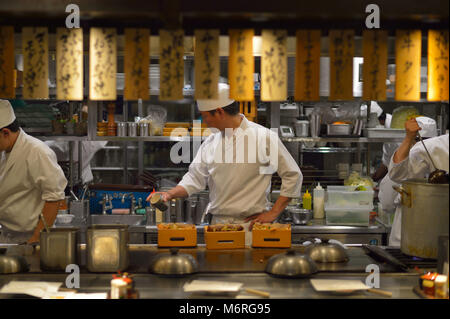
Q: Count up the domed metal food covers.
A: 4